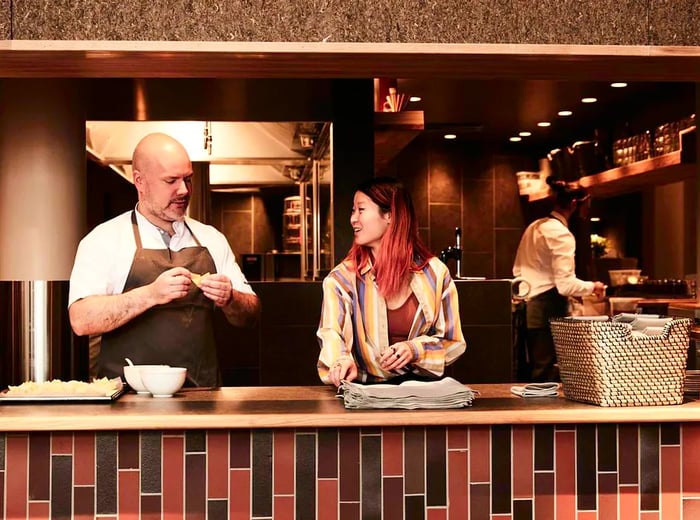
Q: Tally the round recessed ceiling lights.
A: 8